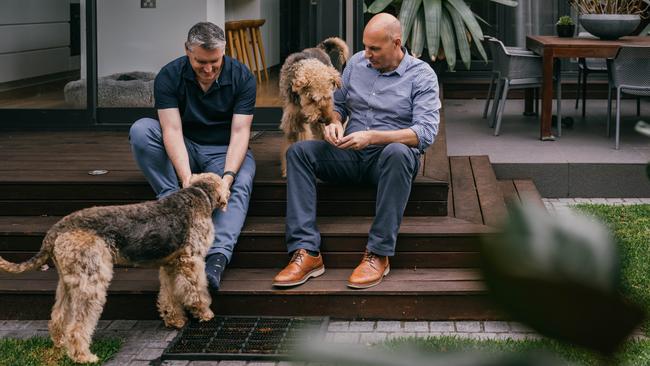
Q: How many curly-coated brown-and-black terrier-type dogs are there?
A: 2